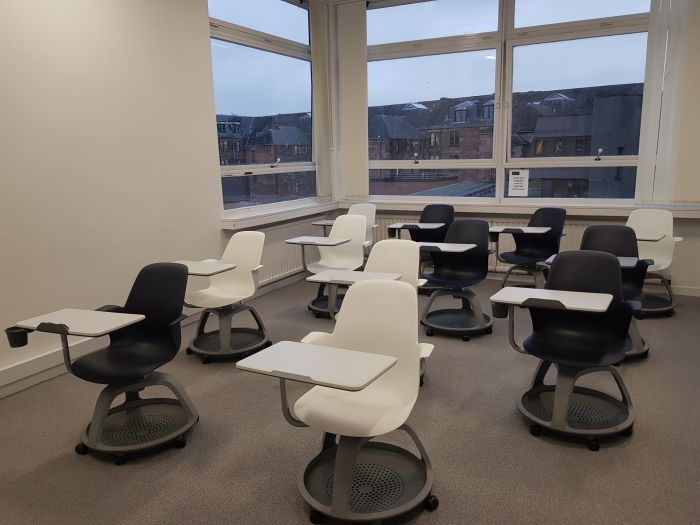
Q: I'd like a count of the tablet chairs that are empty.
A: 12